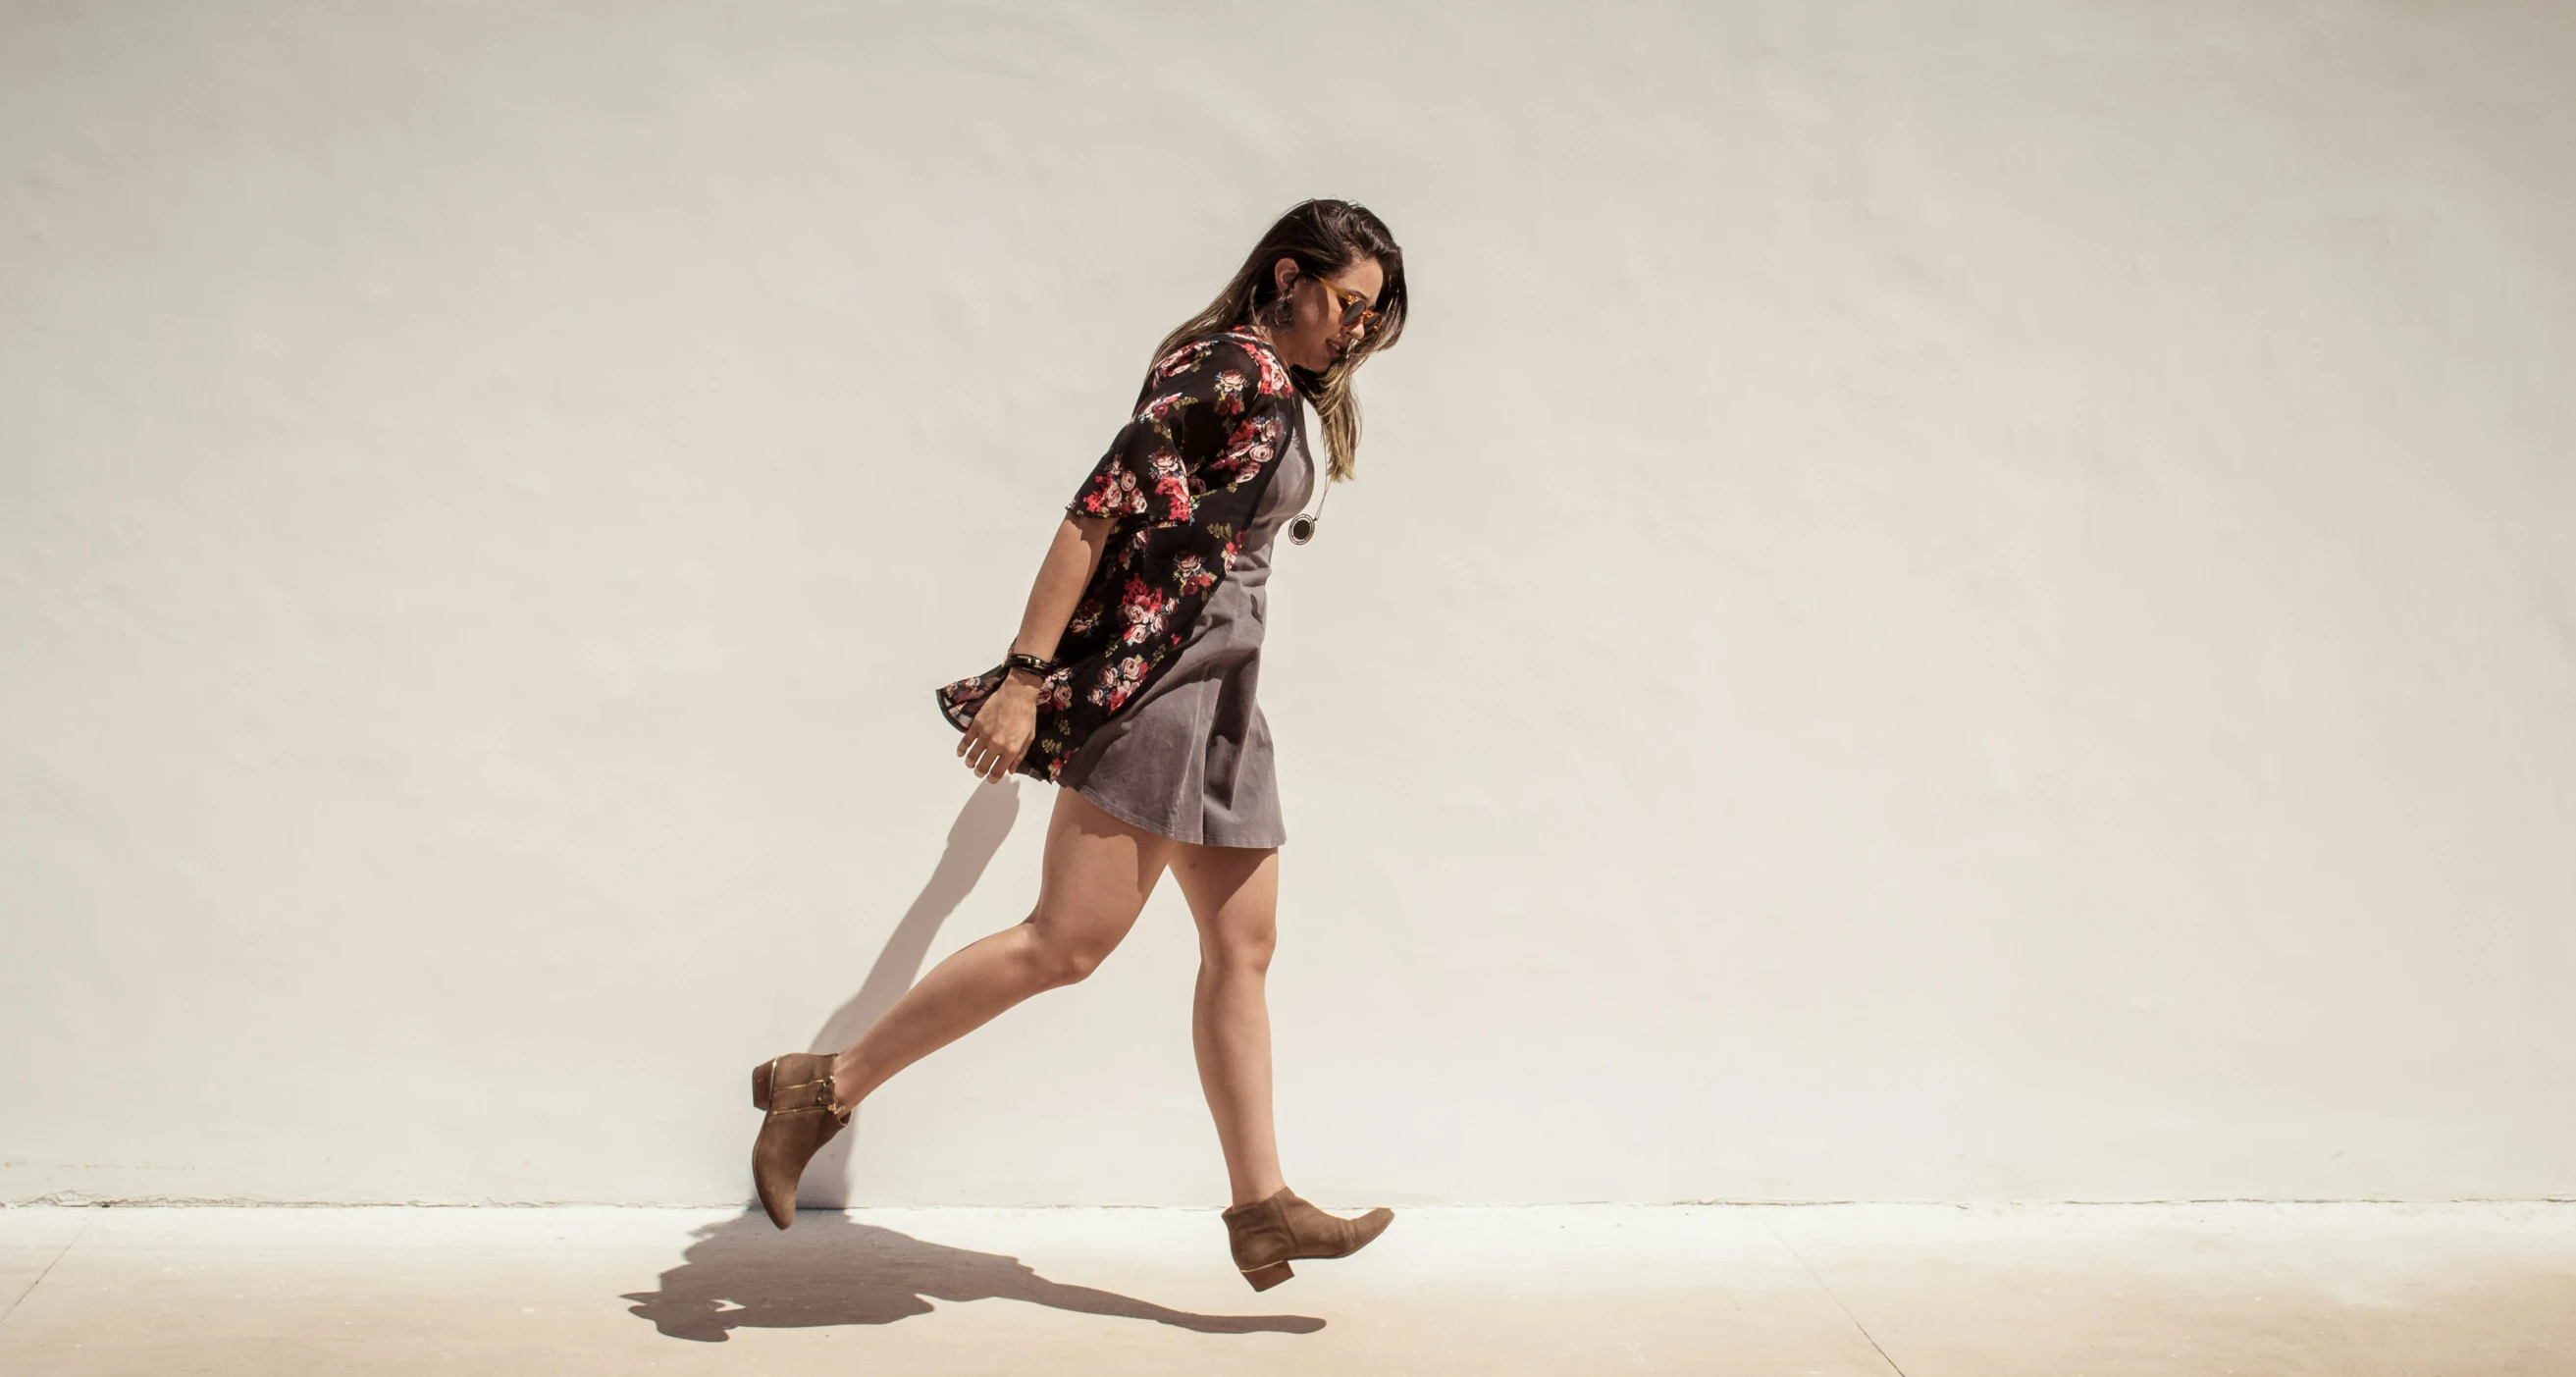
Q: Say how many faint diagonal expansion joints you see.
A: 2